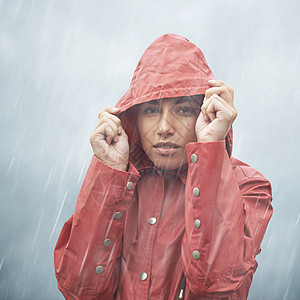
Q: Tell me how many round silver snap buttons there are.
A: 10